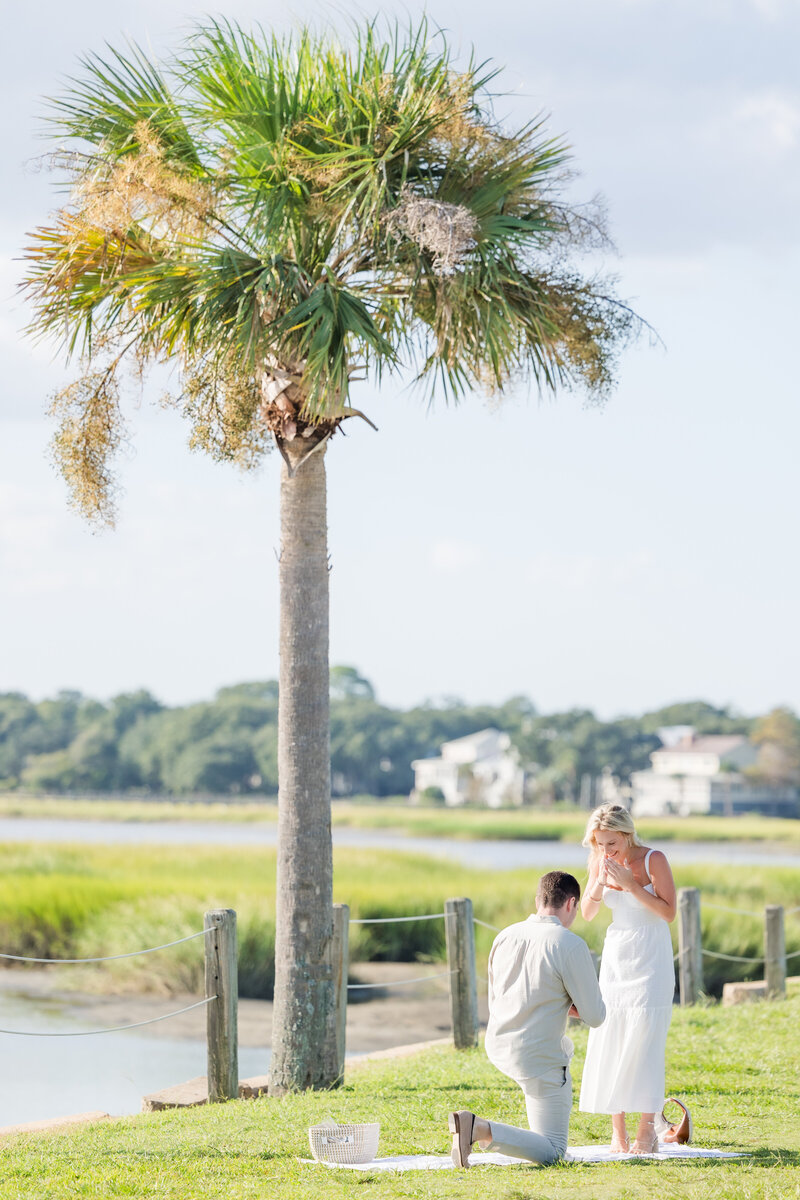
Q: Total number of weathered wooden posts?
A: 5